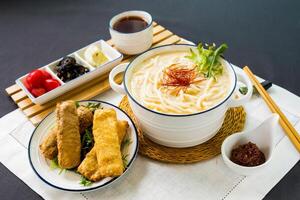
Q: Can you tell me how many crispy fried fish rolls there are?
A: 4